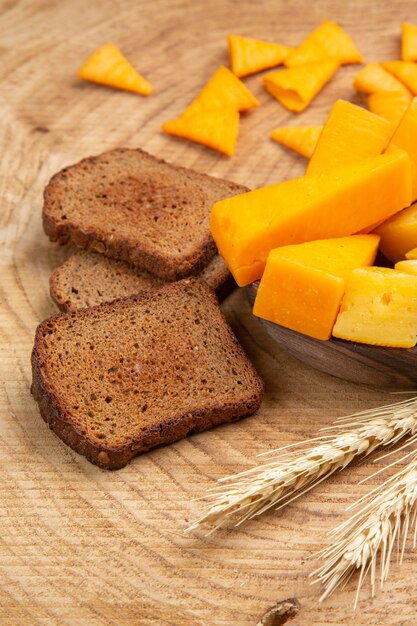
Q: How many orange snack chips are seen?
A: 11